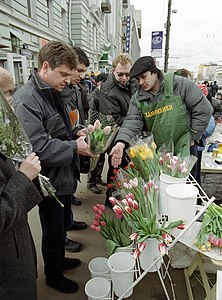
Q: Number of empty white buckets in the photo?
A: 4